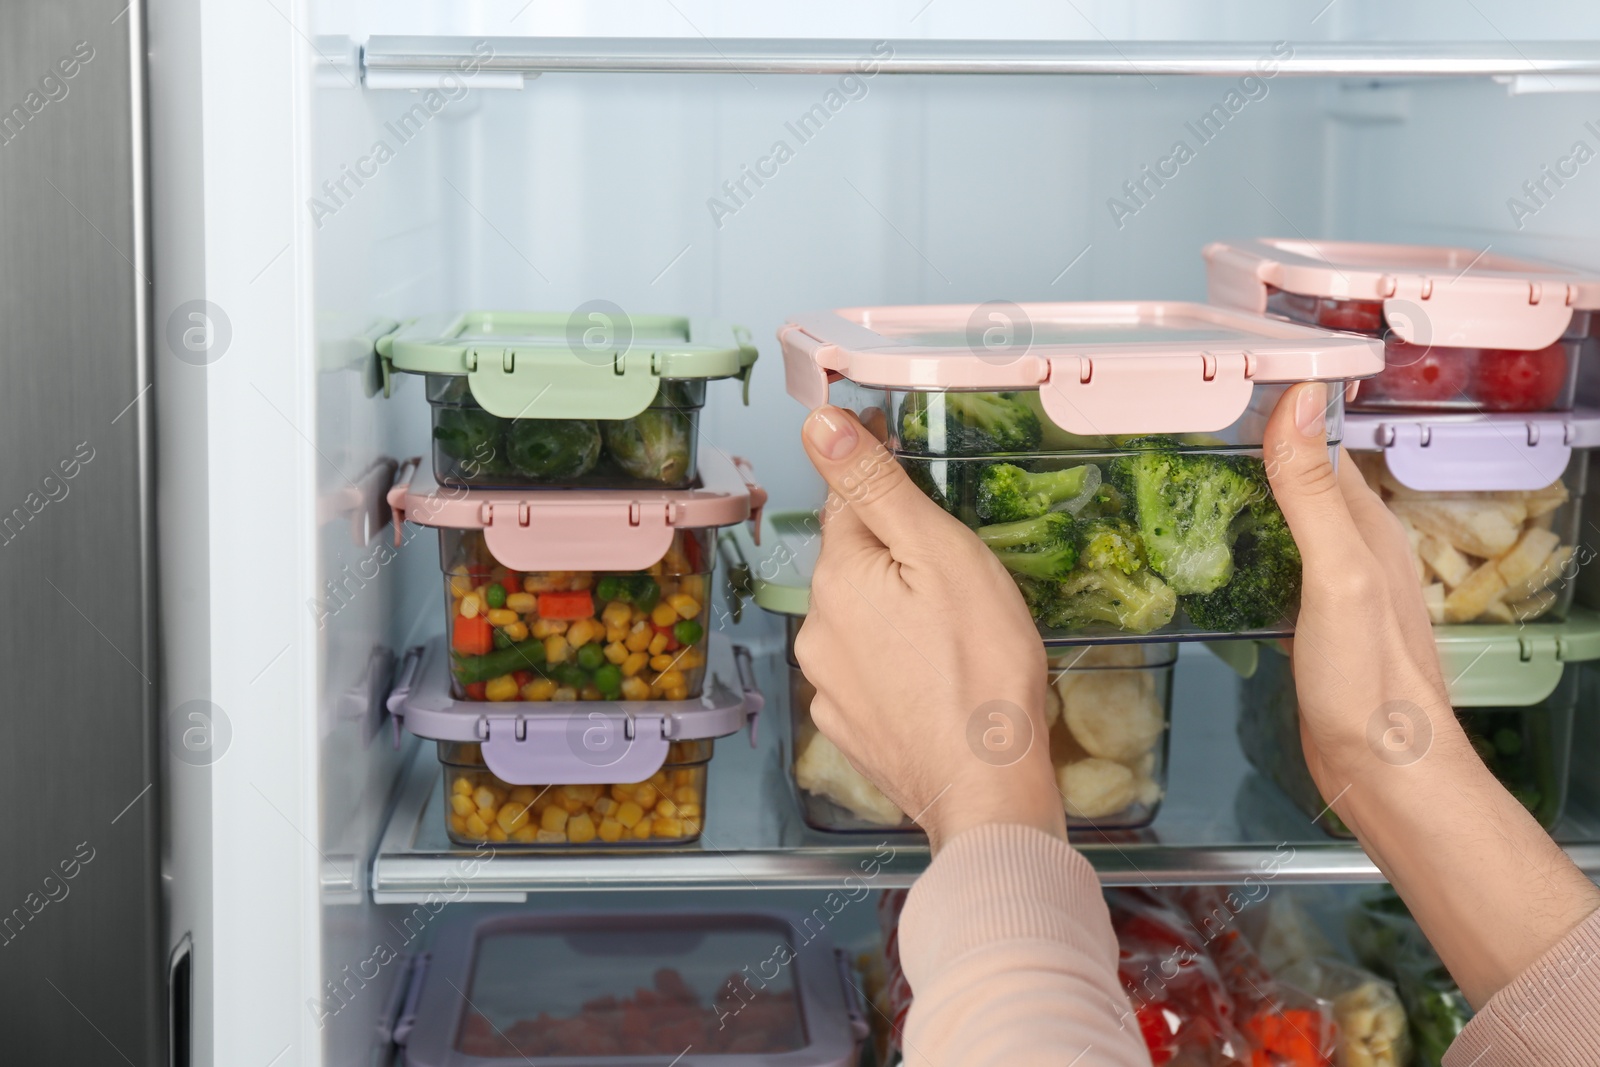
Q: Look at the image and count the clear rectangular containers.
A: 9